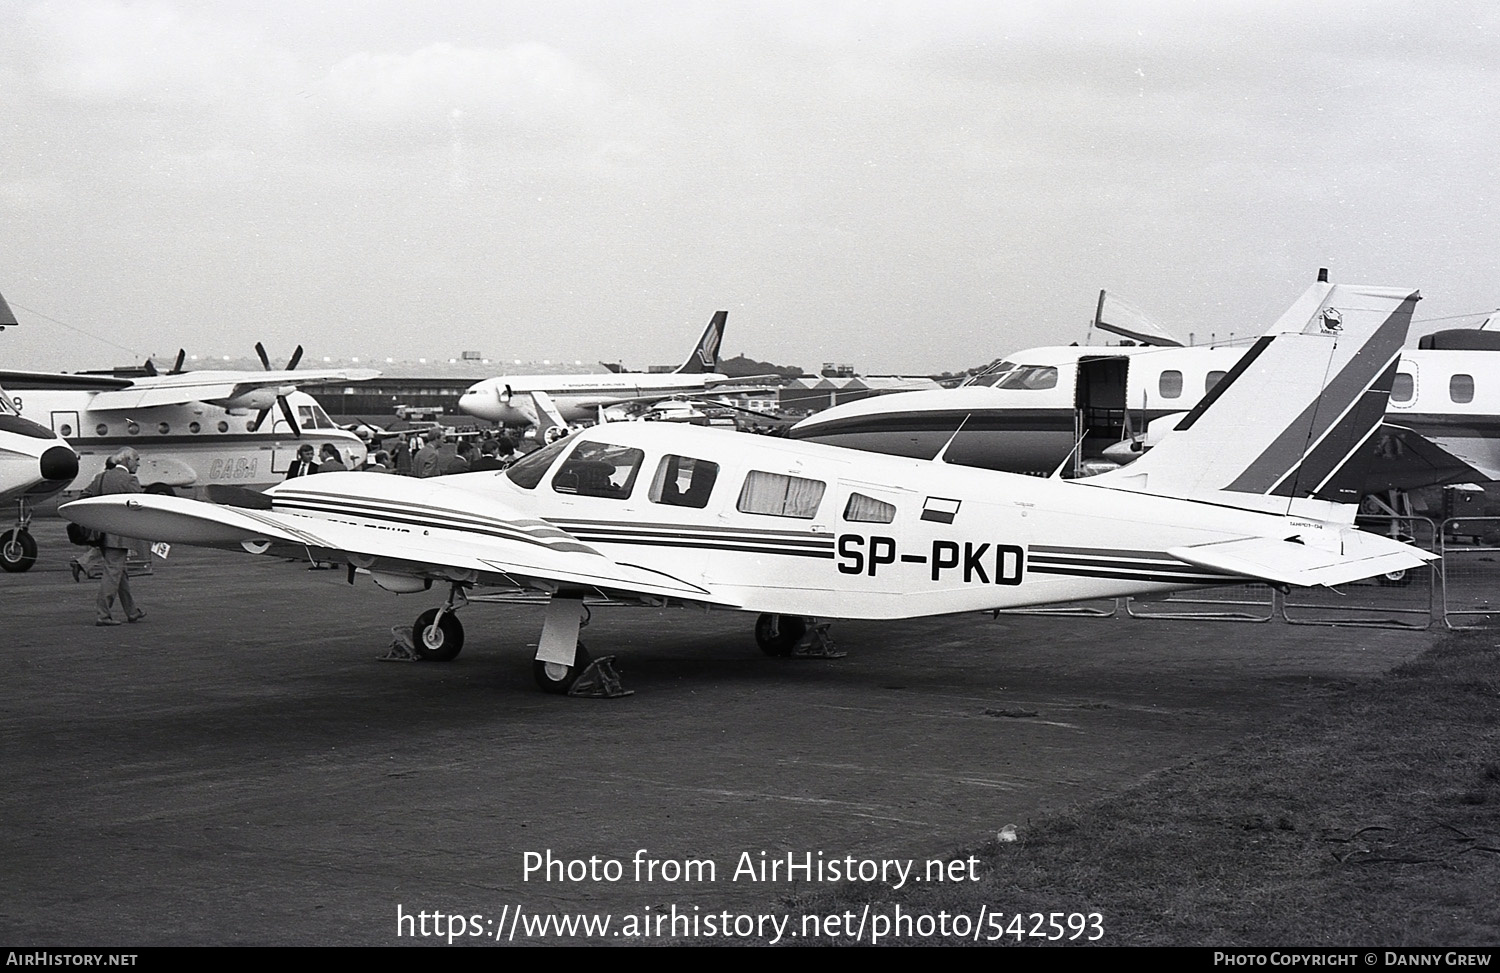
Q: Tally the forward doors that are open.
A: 2